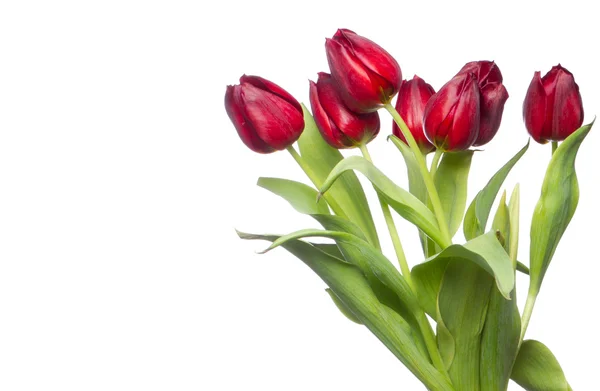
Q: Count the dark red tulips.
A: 7